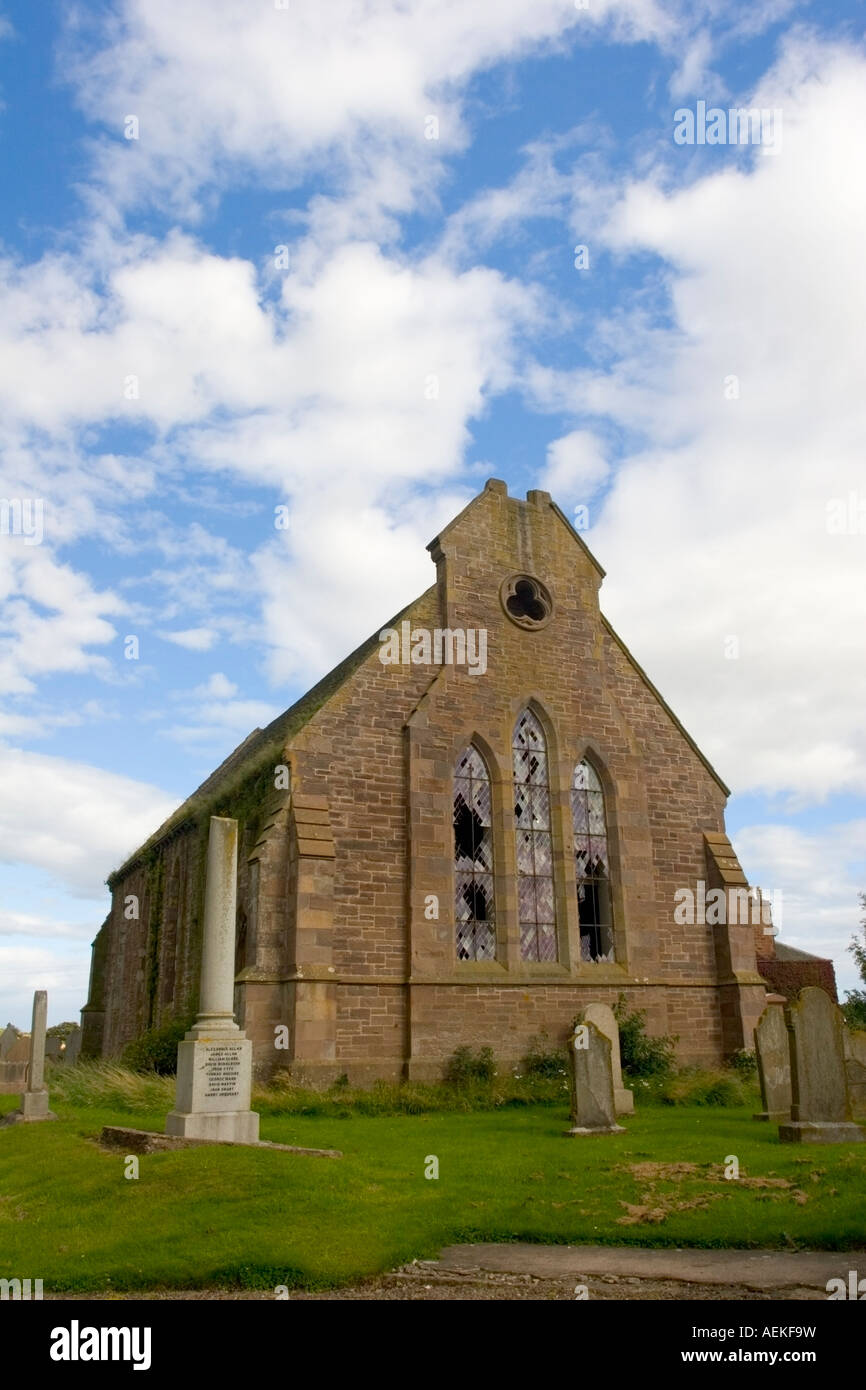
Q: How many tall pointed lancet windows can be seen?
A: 3